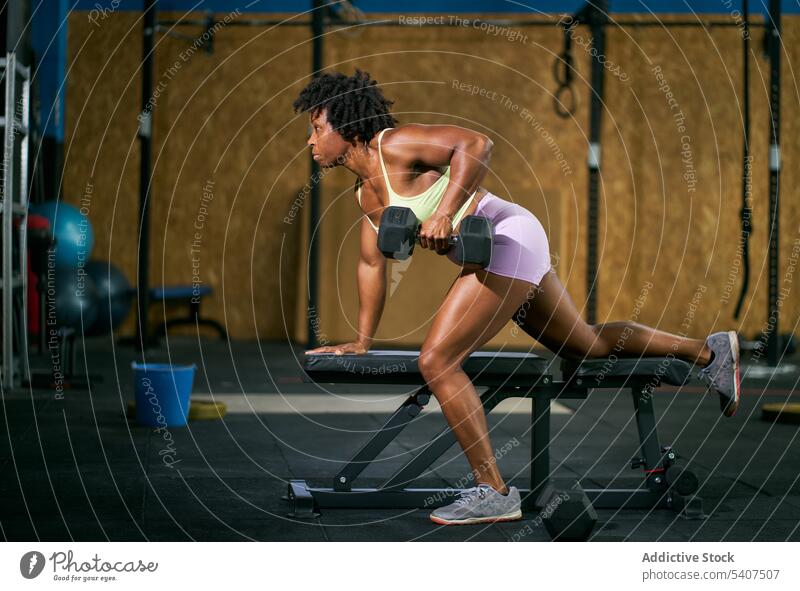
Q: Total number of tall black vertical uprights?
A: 4